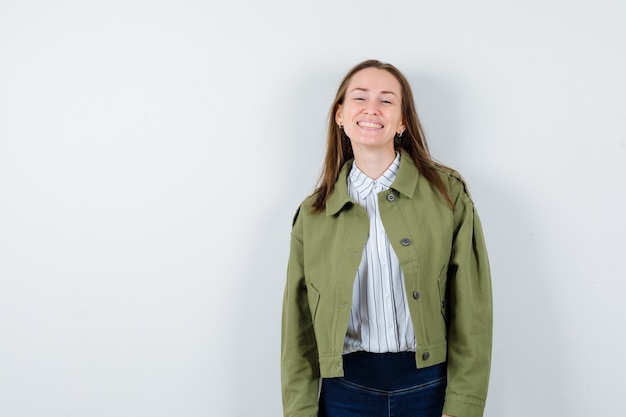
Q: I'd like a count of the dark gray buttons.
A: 4